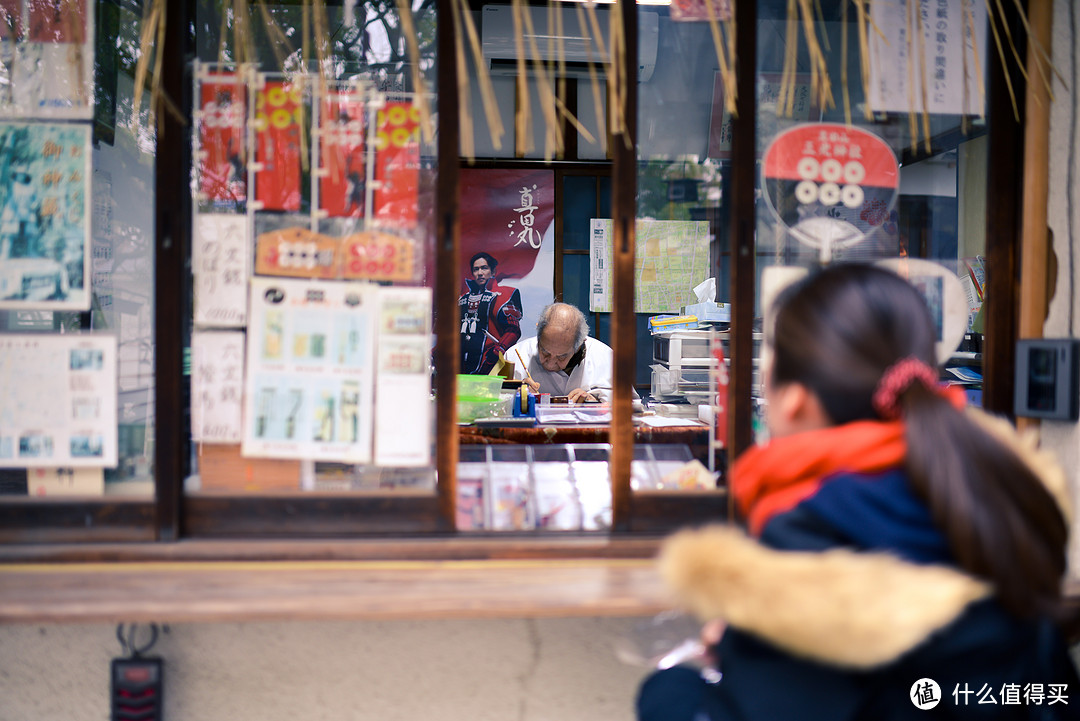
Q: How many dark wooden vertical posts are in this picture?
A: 5